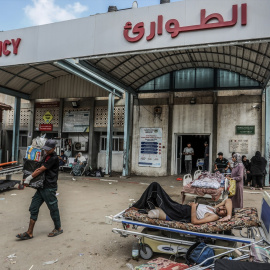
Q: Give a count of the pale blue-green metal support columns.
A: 4